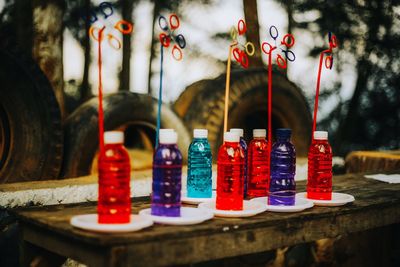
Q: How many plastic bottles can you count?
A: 8